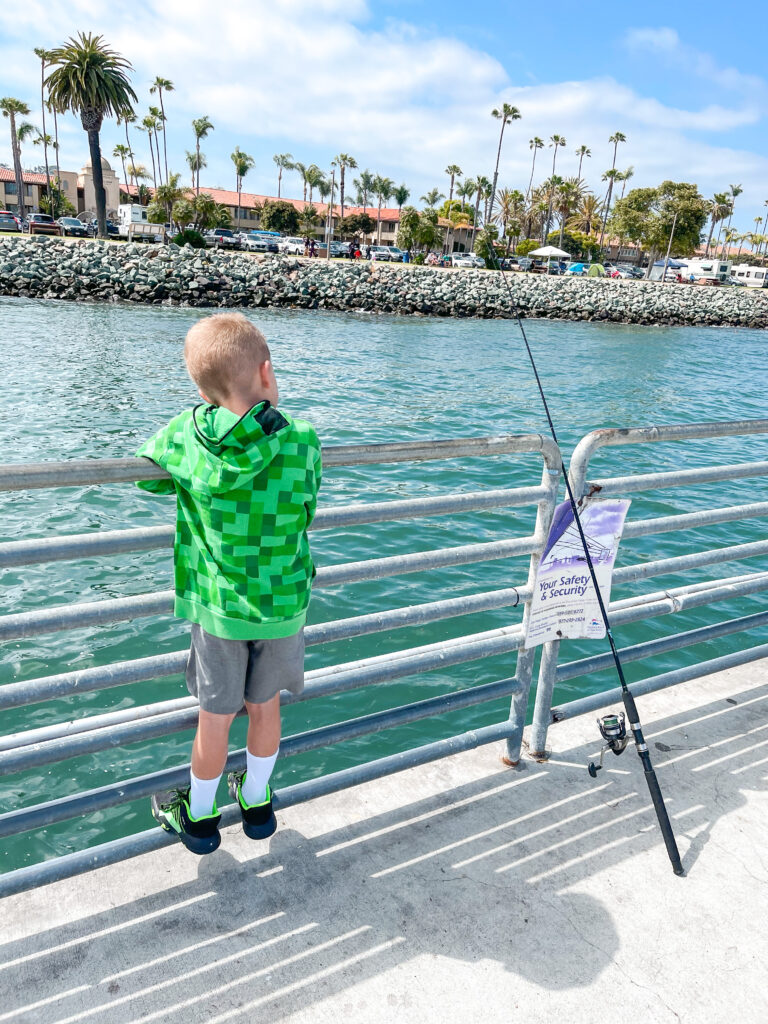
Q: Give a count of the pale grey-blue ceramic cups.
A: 0